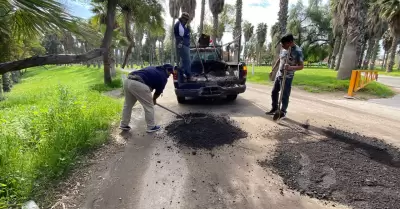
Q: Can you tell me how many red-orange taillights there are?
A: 2